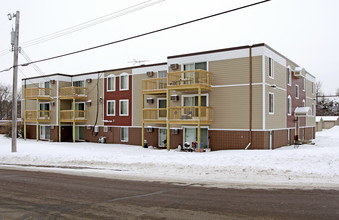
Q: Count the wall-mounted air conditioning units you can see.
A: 12